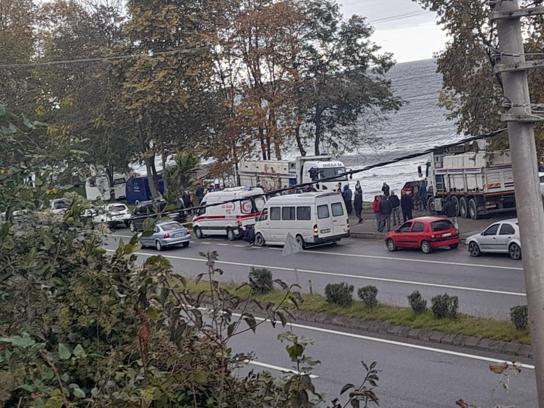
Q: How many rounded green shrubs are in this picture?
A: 6